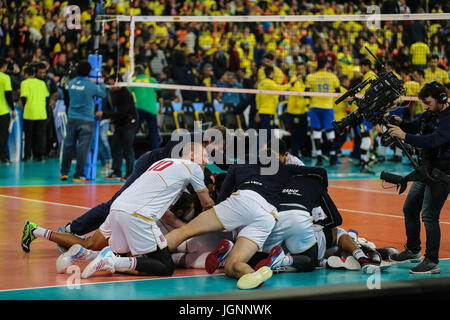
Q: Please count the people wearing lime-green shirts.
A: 2